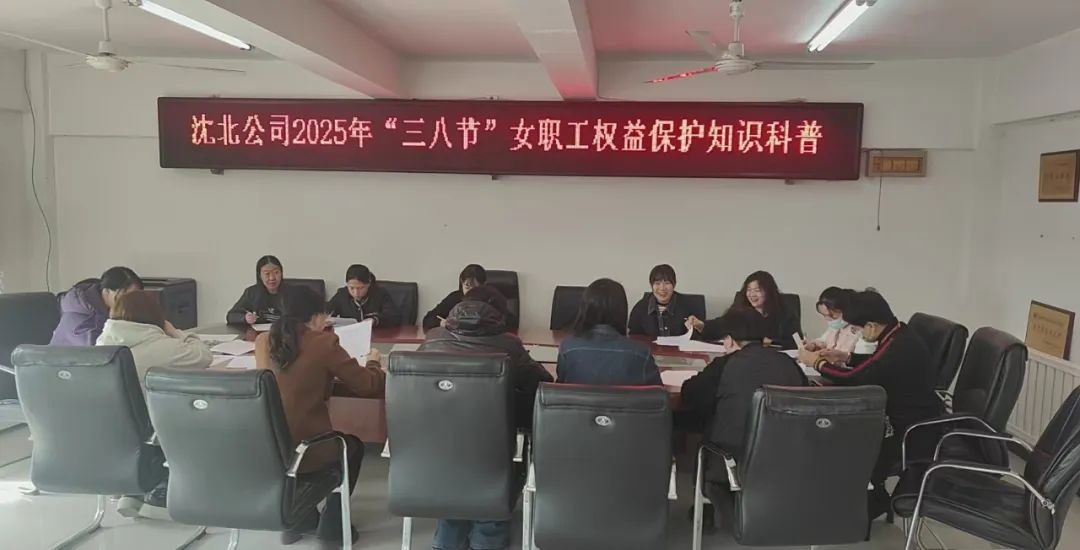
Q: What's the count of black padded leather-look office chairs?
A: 15